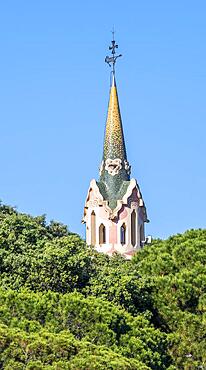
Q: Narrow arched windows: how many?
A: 4